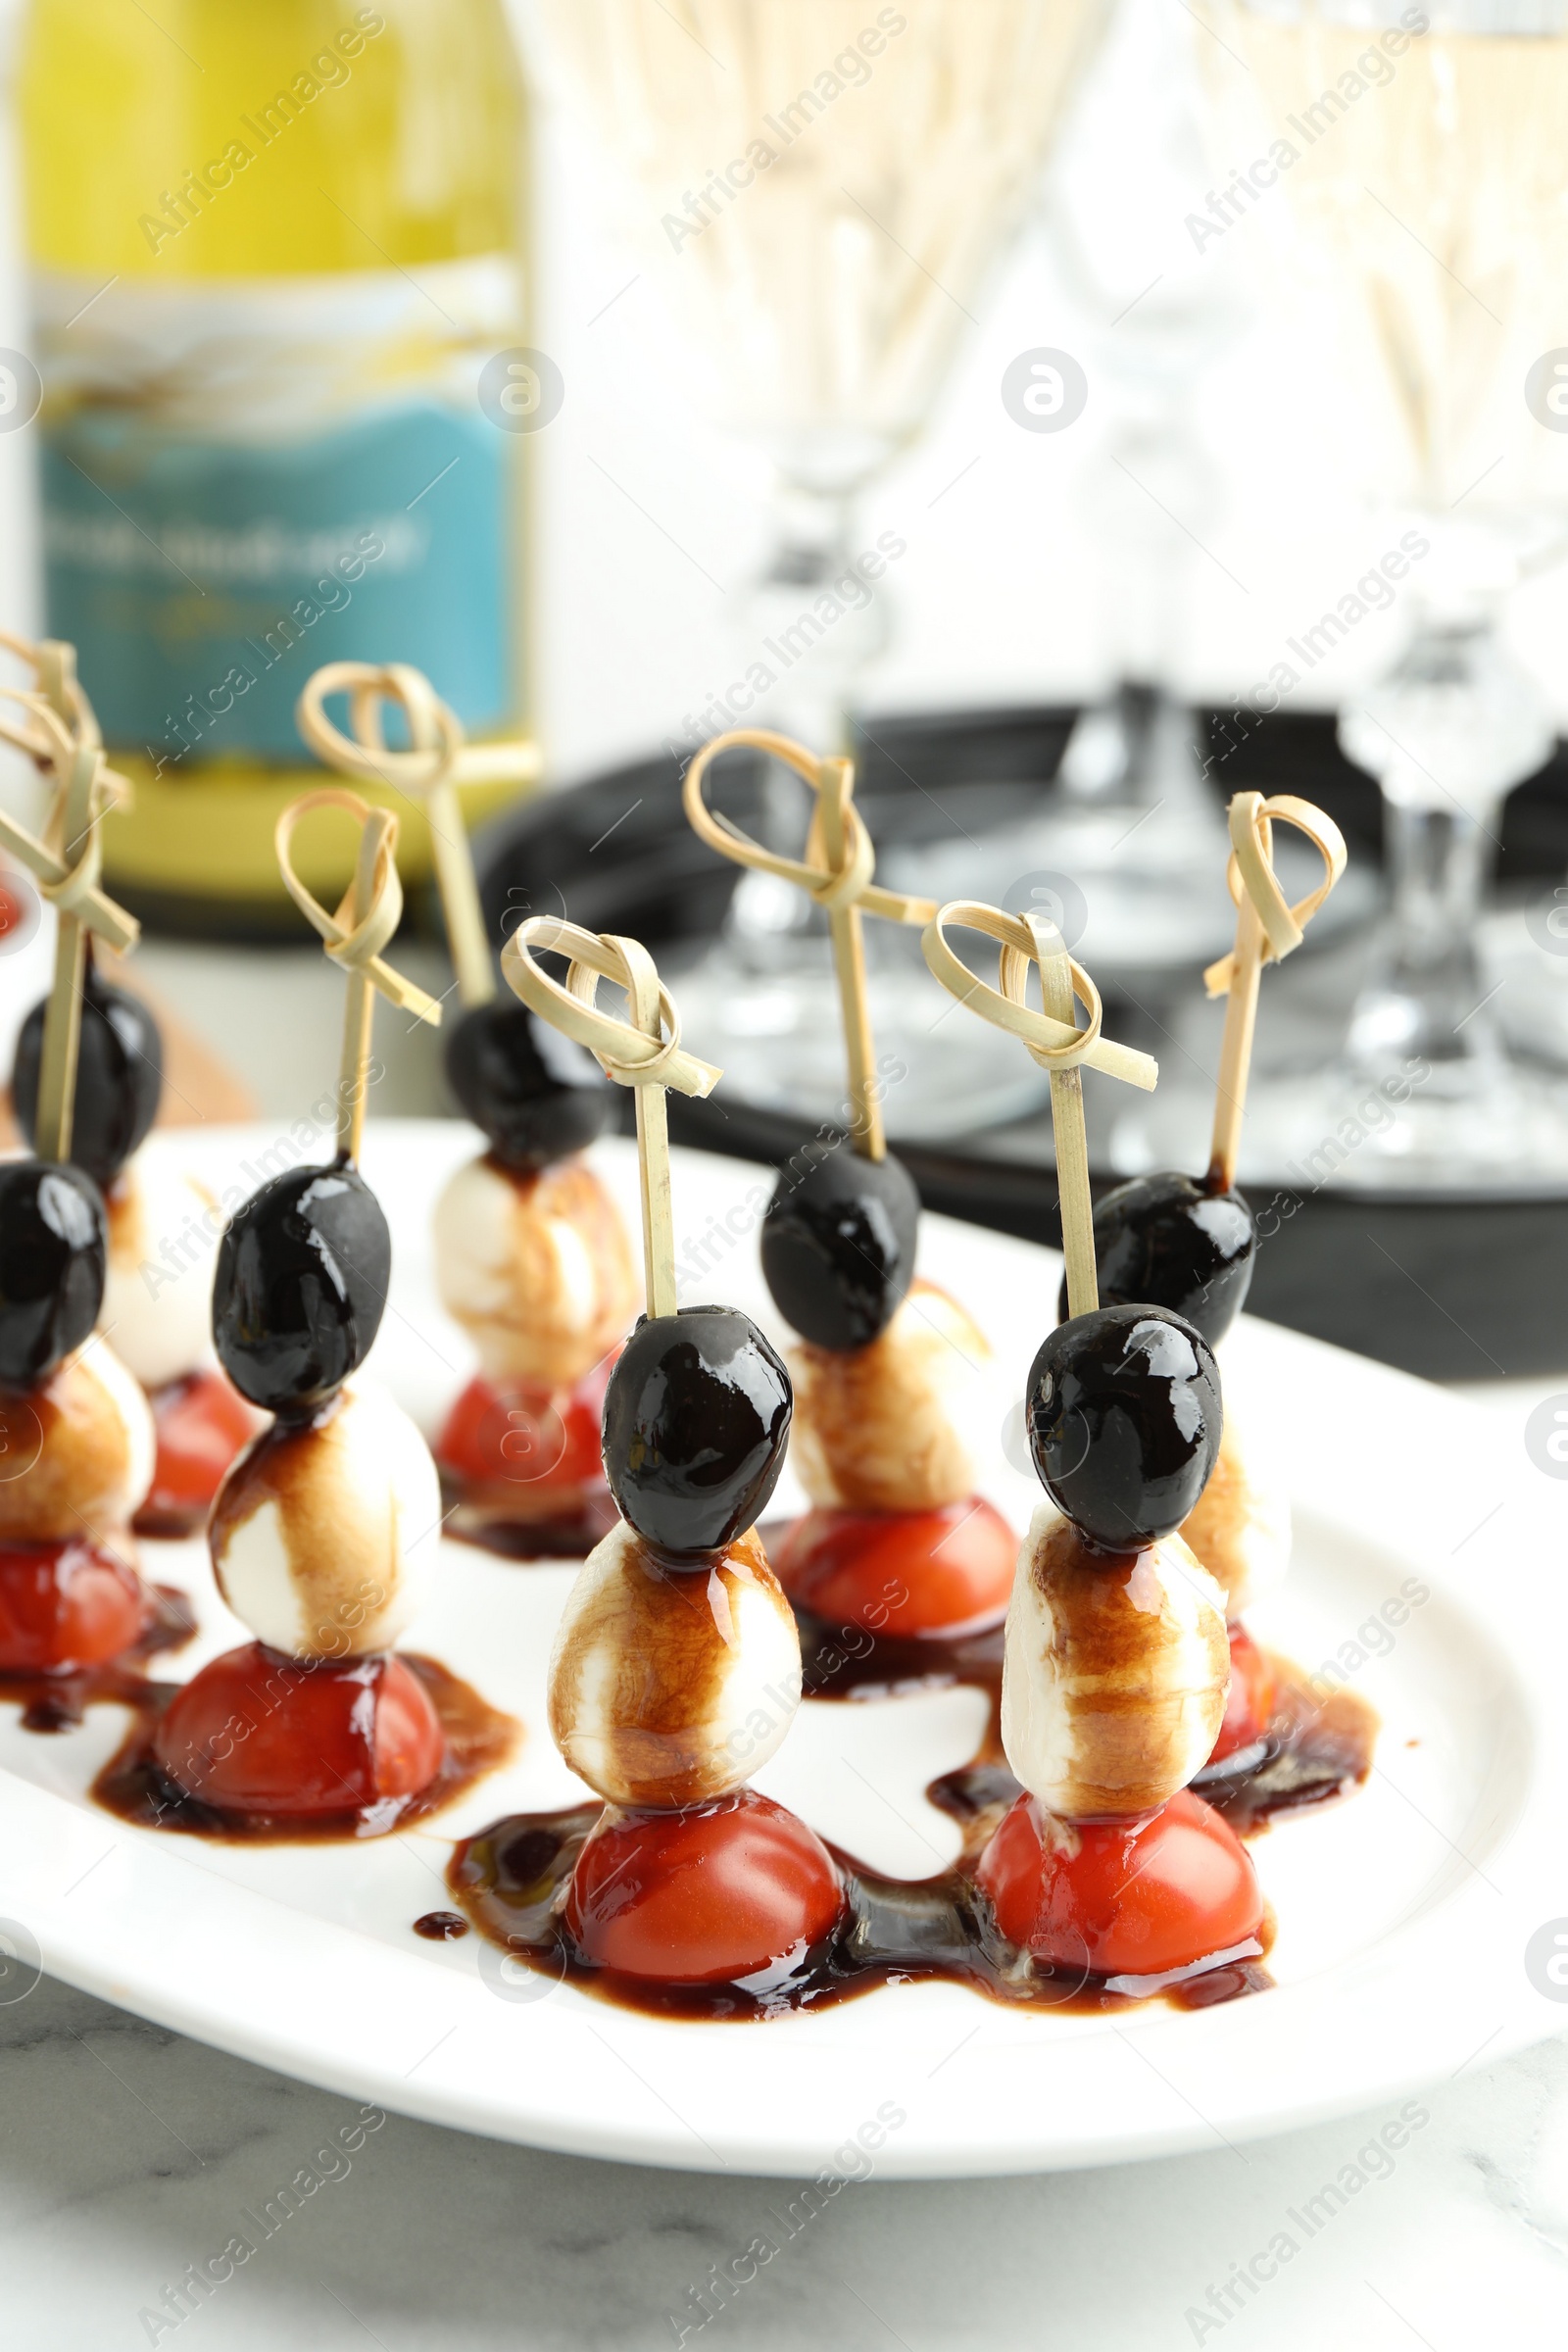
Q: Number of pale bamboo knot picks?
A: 8